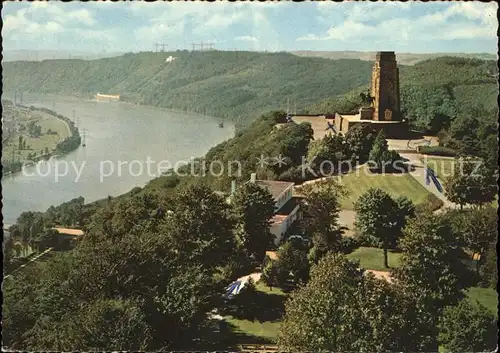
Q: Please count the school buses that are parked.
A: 0